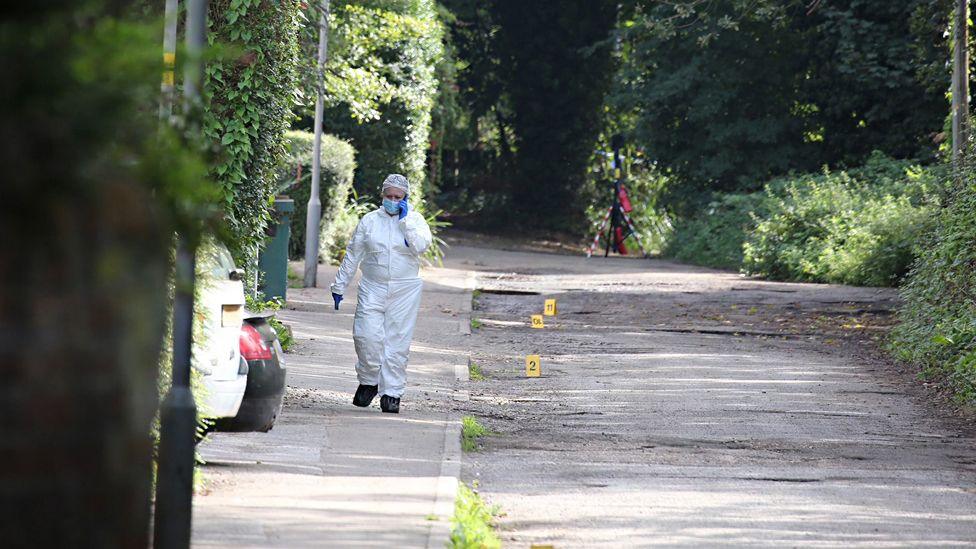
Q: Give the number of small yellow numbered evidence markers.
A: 3